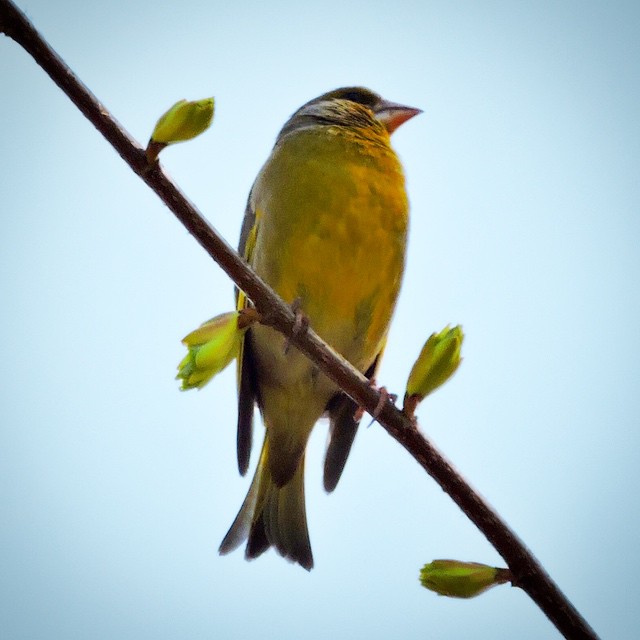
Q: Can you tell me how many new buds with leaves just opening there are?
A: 4